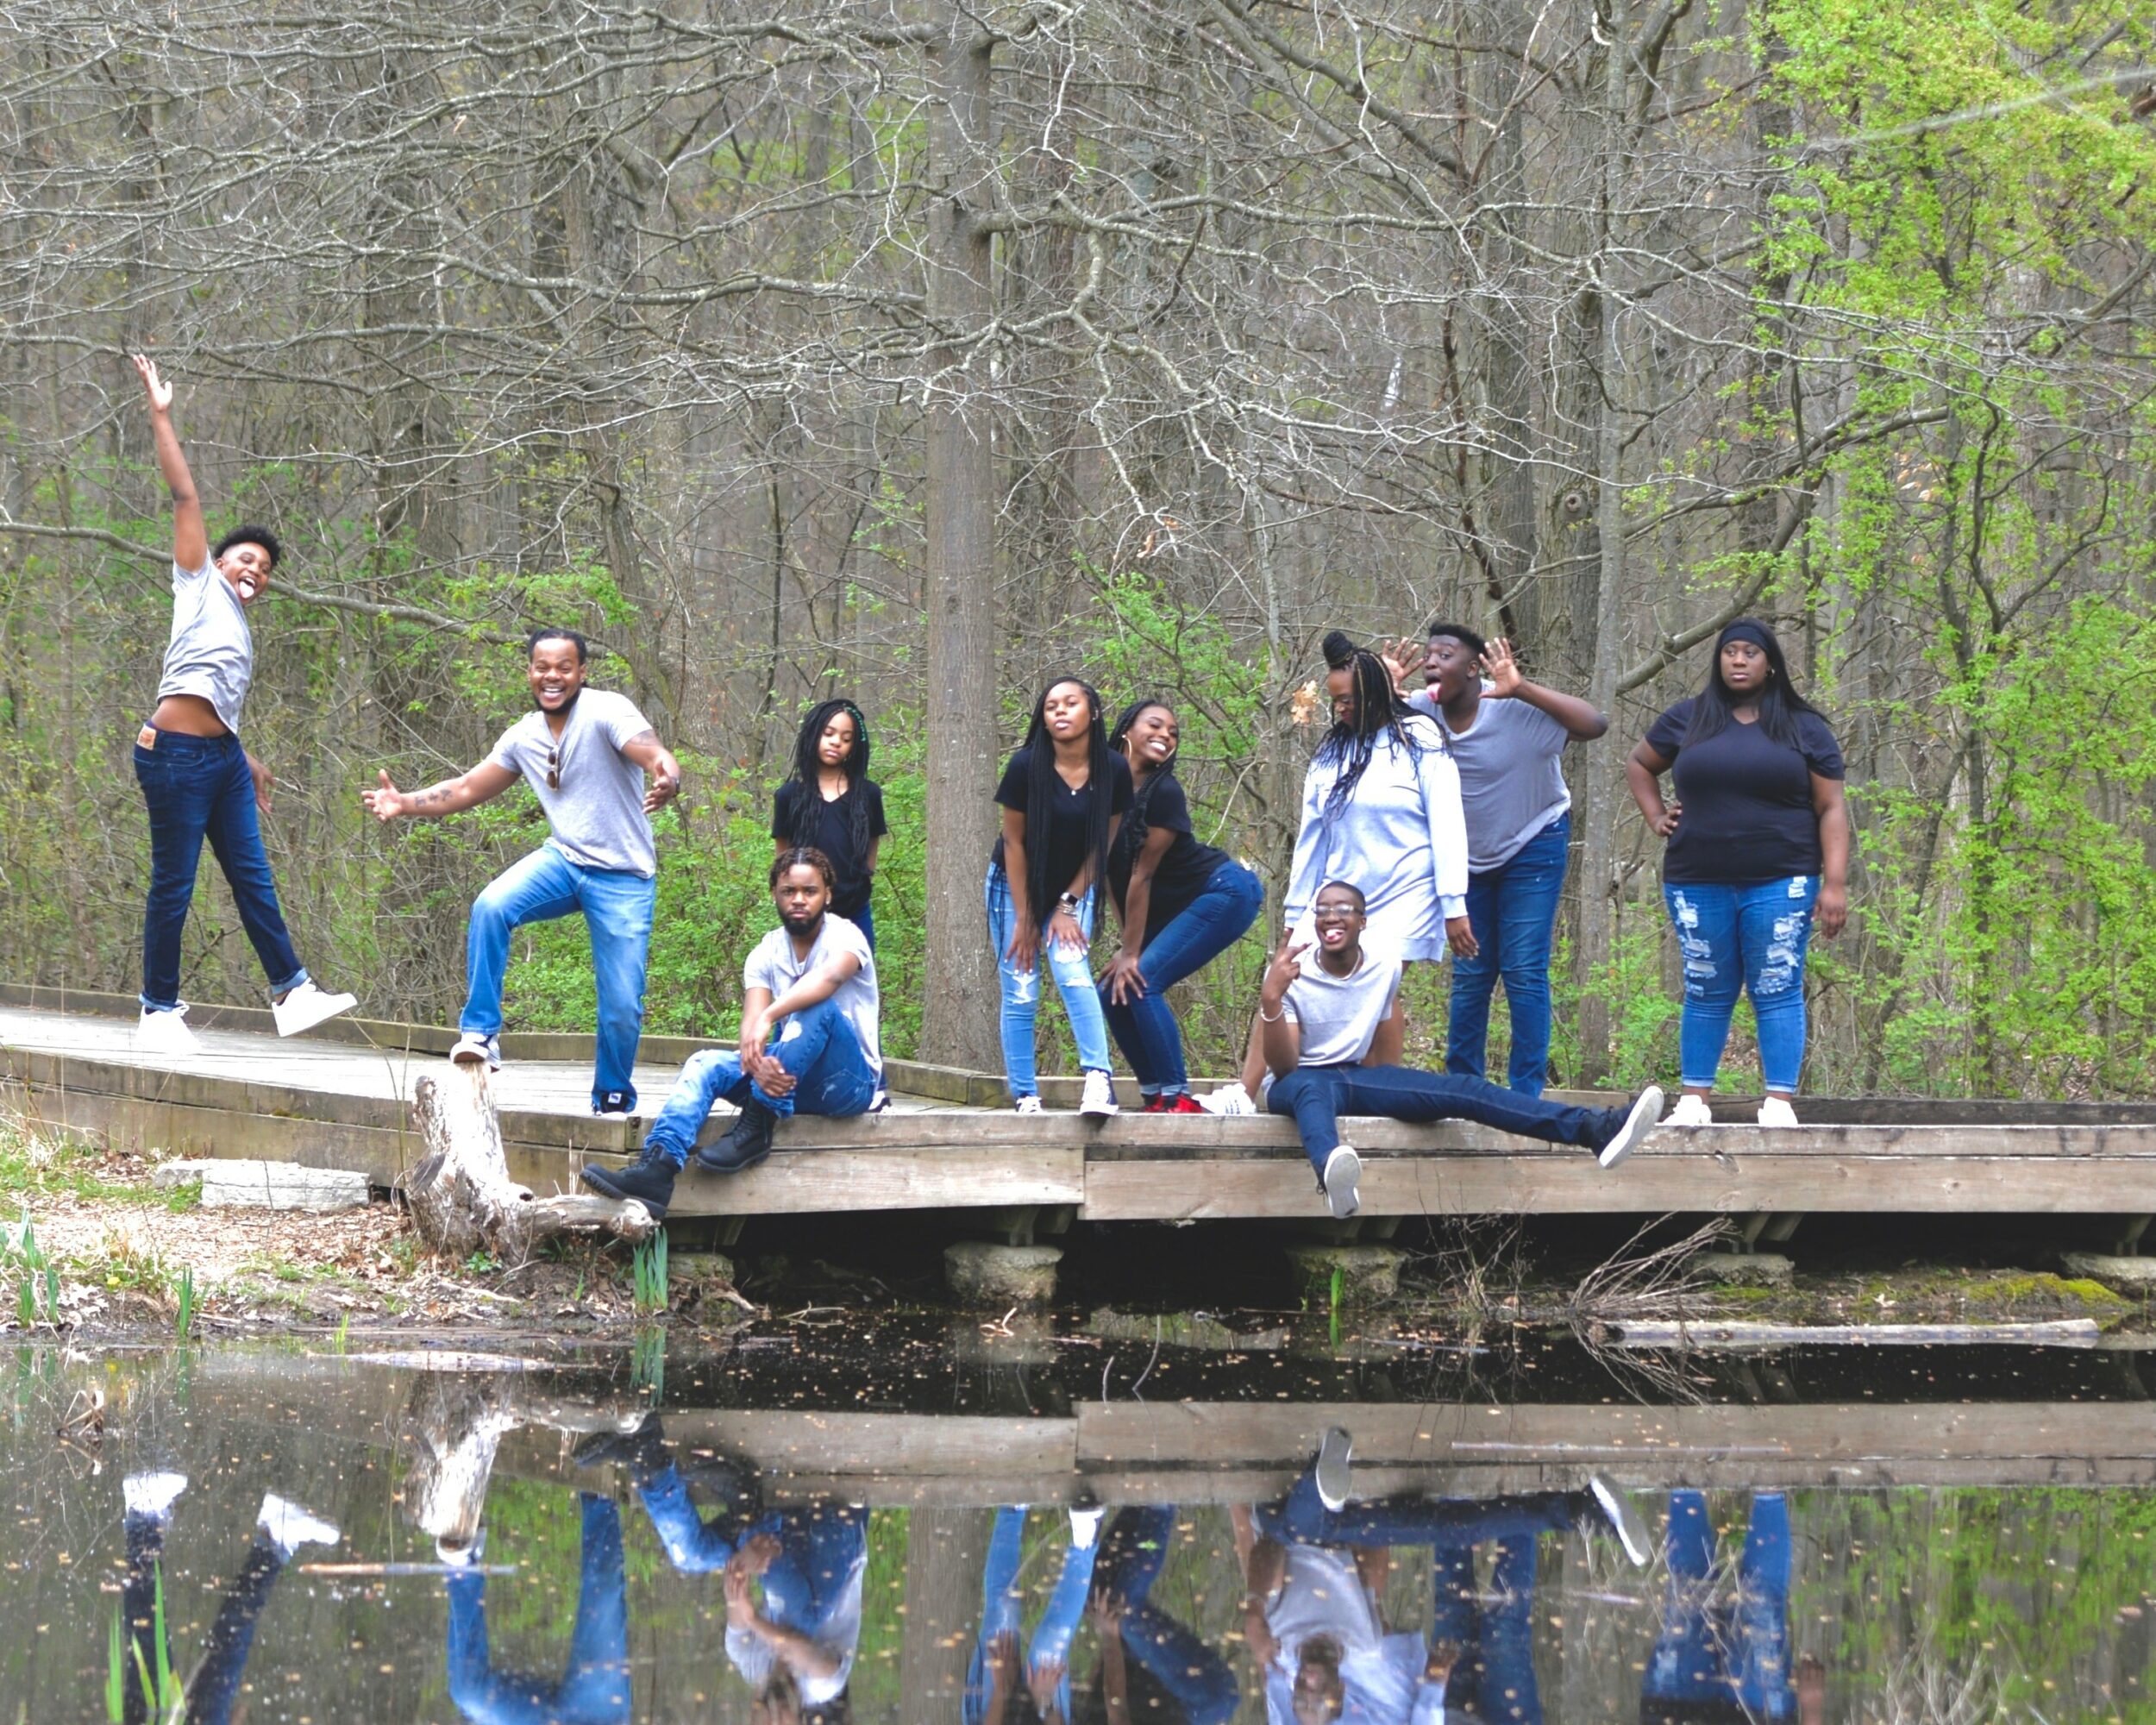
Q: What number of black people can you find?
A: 10